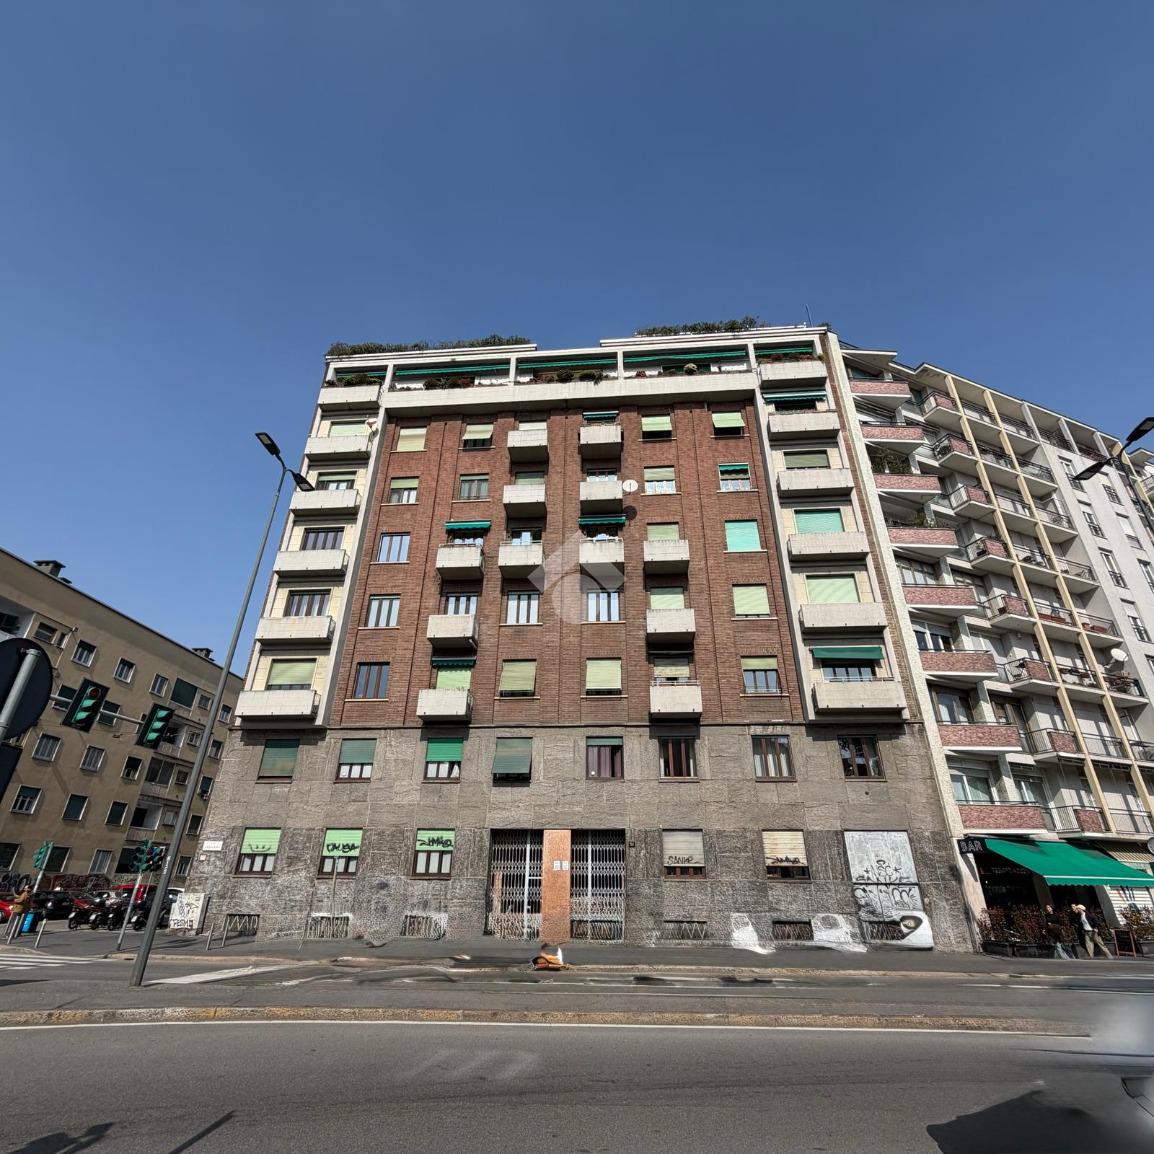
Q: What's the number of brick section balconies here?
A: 12